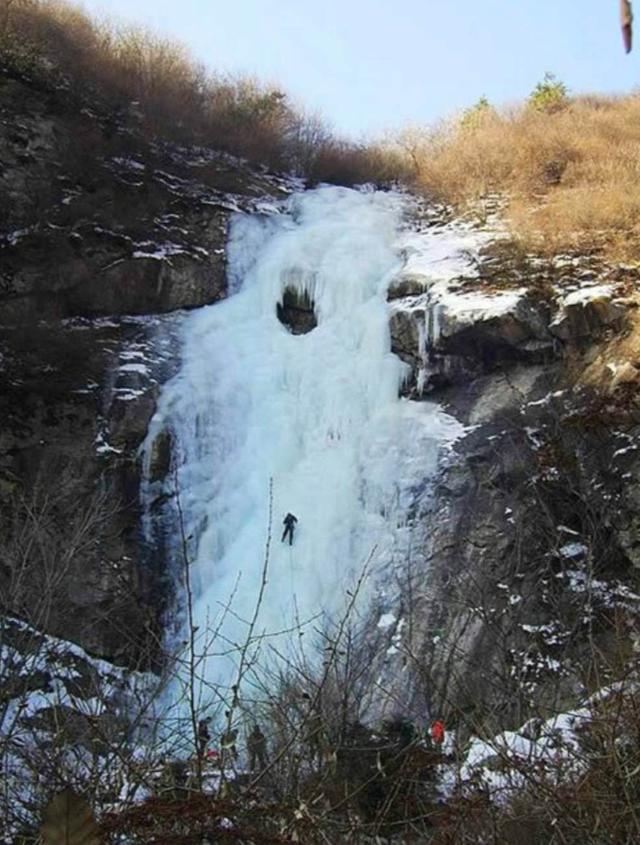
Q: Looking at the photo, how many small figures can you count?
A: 5